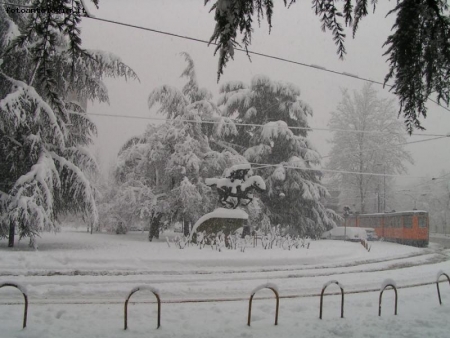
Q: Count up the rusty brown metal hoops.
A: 6